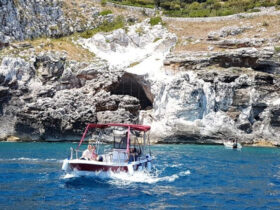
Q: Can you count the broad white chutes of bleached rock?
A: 1